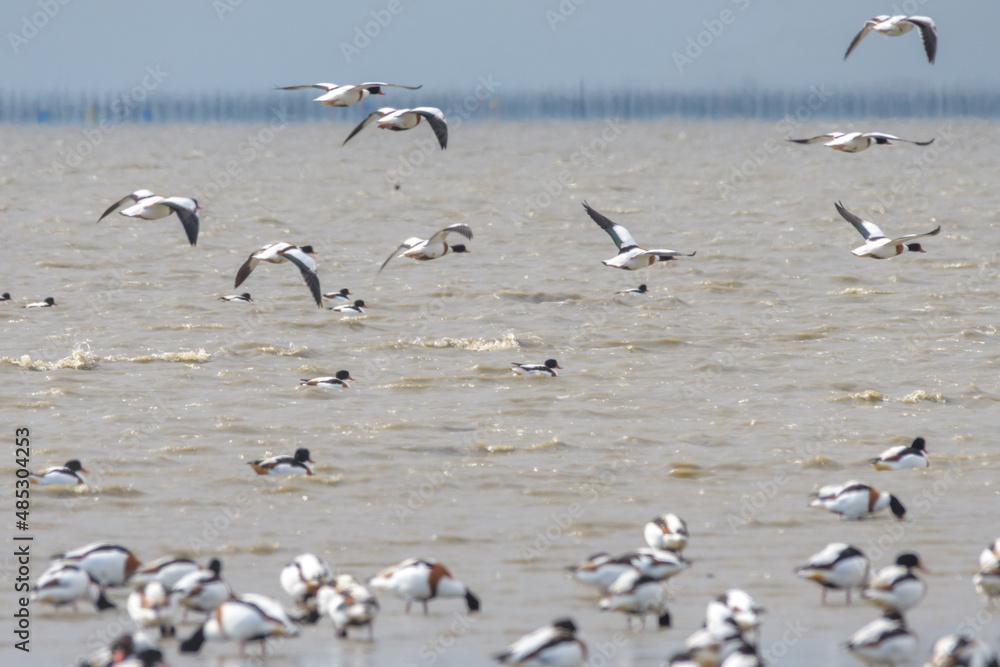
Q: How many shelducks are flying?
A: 9